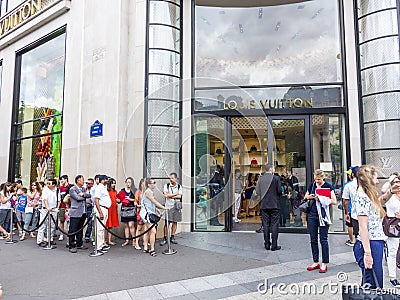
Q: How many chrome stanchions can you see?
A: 4